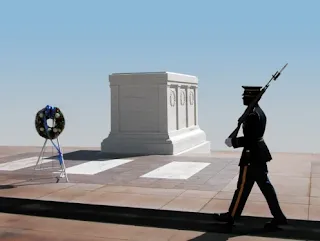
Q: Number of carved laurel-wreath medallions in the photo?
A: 3